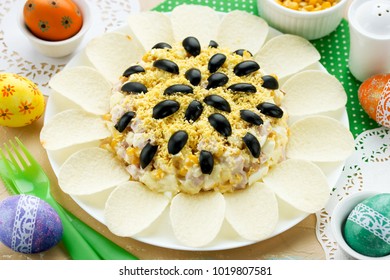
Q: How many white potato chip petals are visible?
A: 14